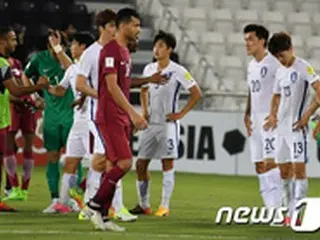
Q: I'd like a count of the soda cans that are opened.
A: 0